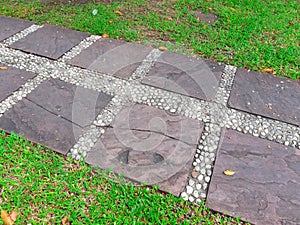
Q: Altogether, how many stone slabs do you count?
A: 9